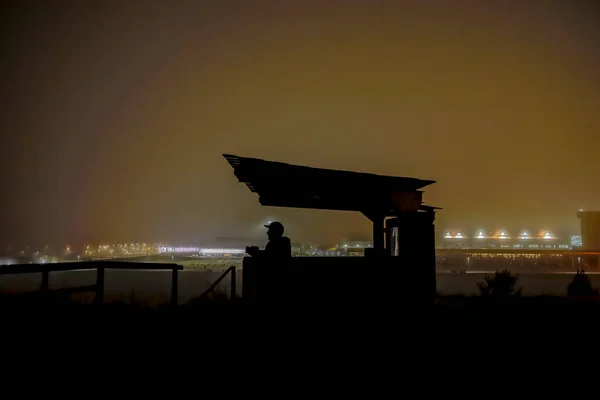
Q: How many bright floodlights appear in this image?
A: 6